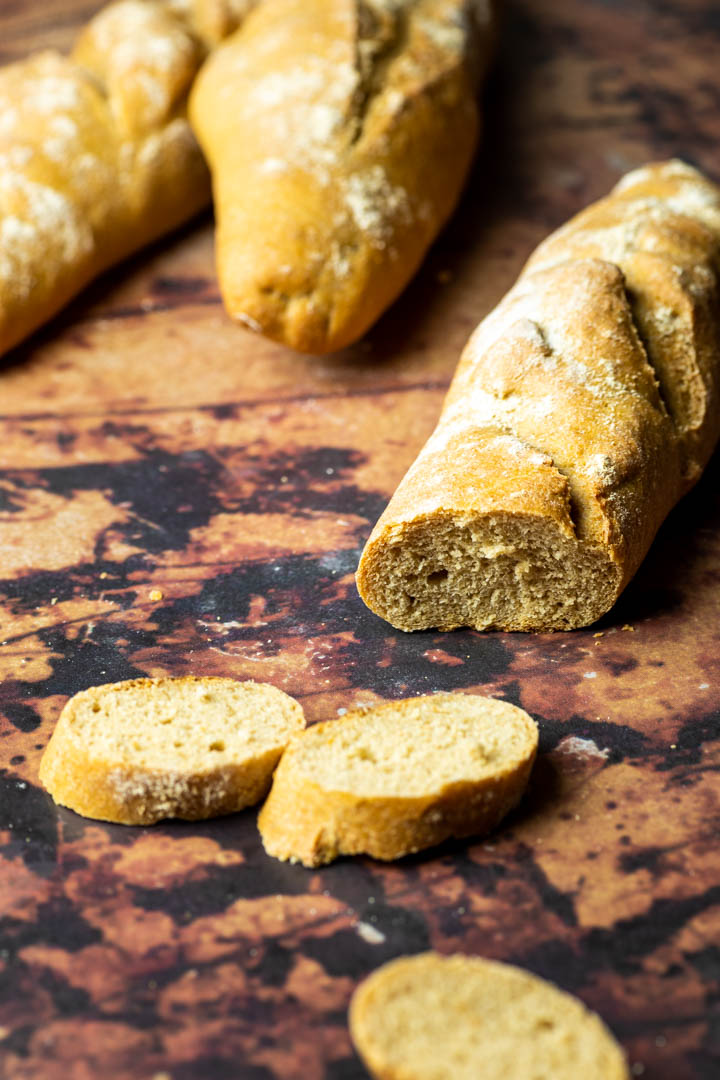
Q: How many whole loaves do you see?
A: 2